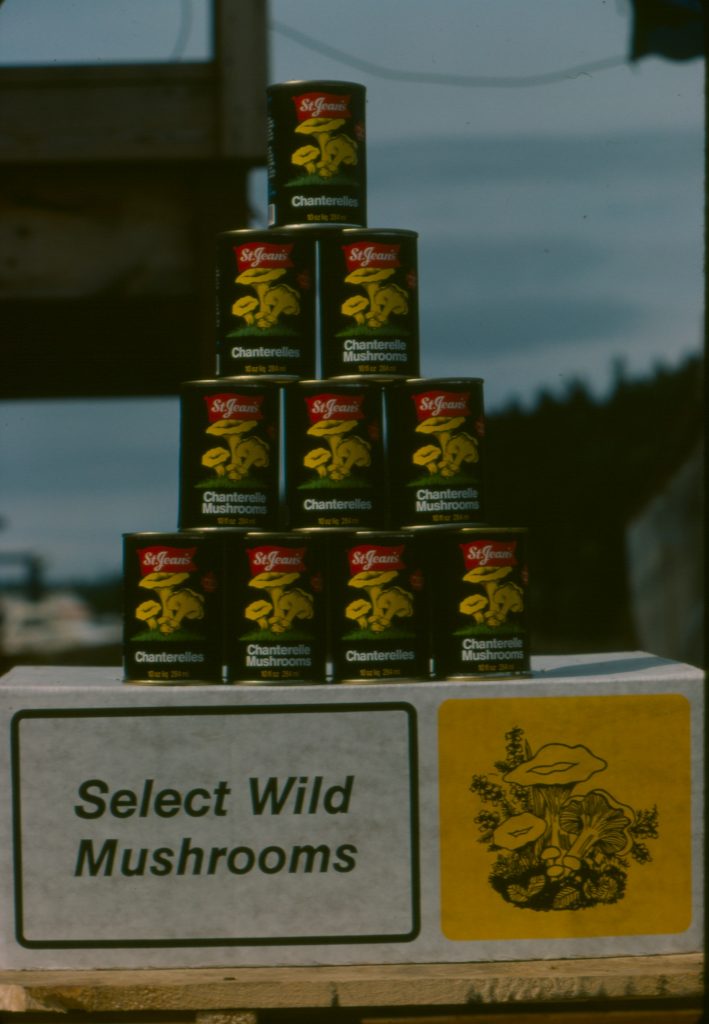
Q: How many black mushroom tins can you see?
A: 10